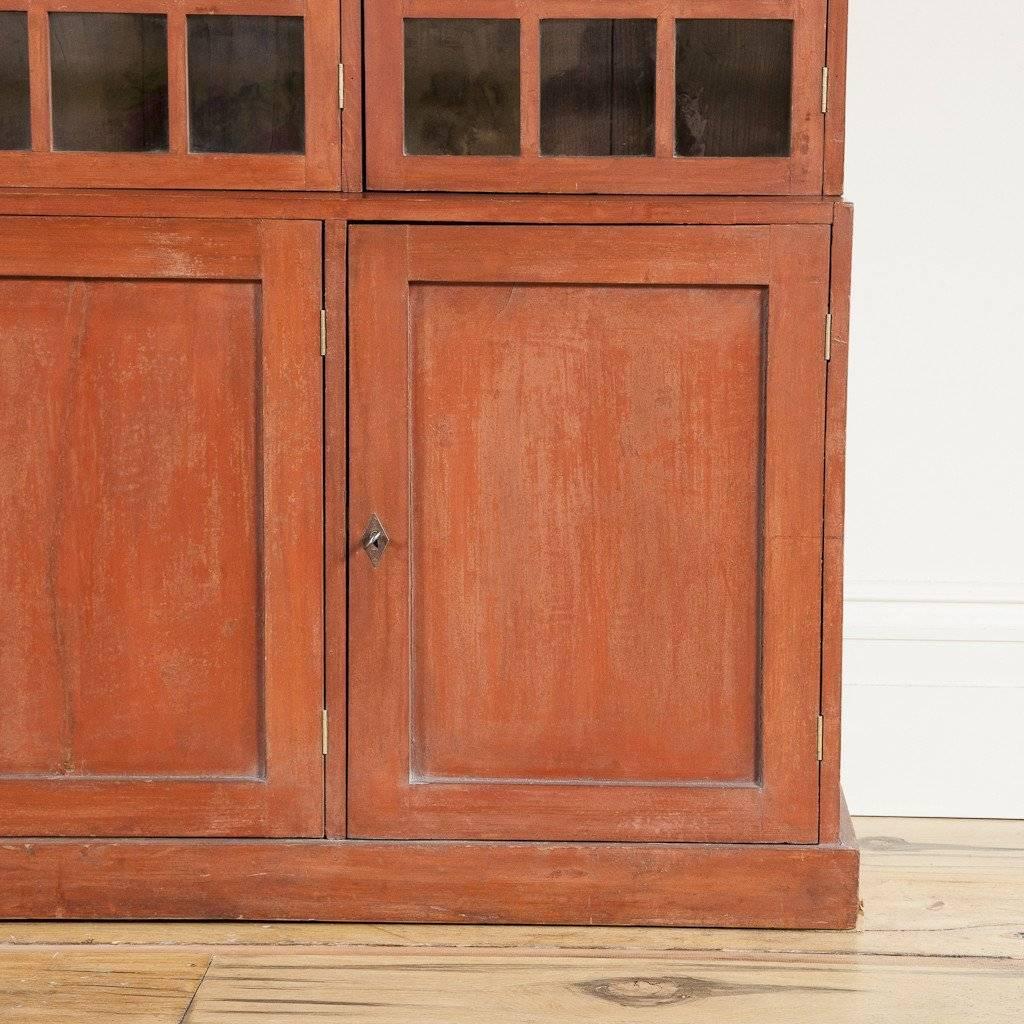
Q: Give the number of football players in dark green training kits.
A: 0